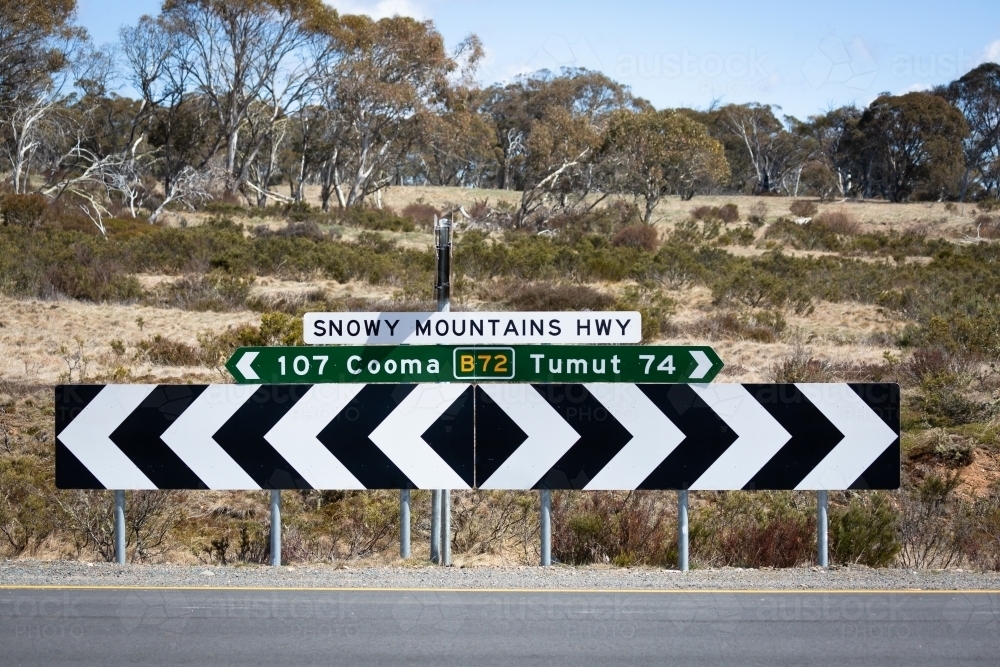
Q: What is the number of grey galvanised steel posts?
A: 8